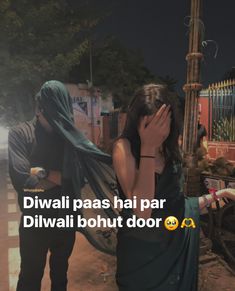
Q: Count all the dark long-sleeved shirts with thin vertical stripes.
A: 1